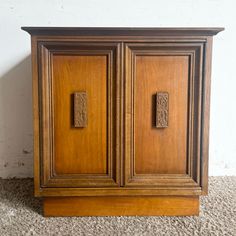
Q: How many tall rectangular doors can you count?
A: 2